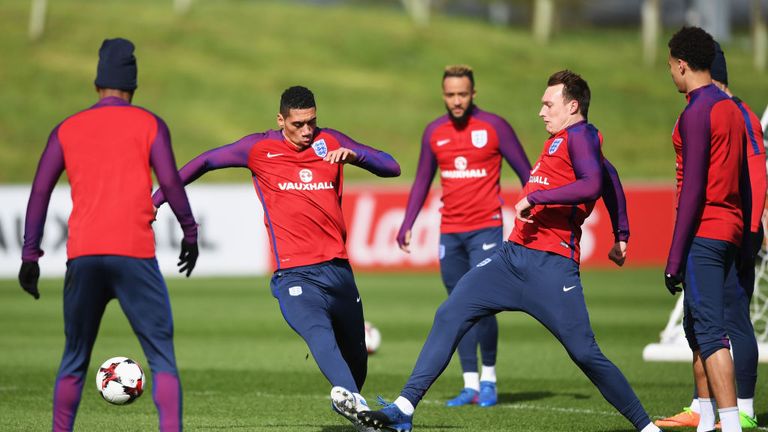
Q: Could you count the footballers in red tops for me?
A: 6